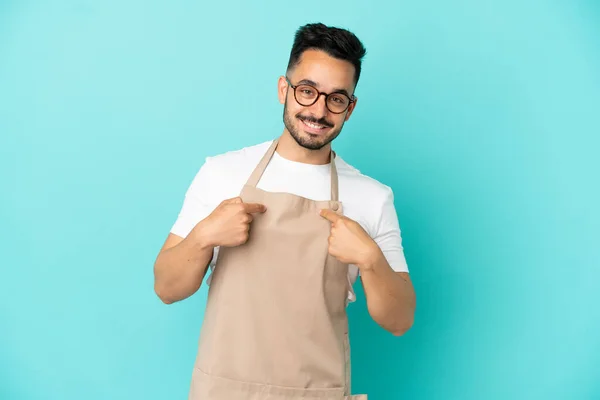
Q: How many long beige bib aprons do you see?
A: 1